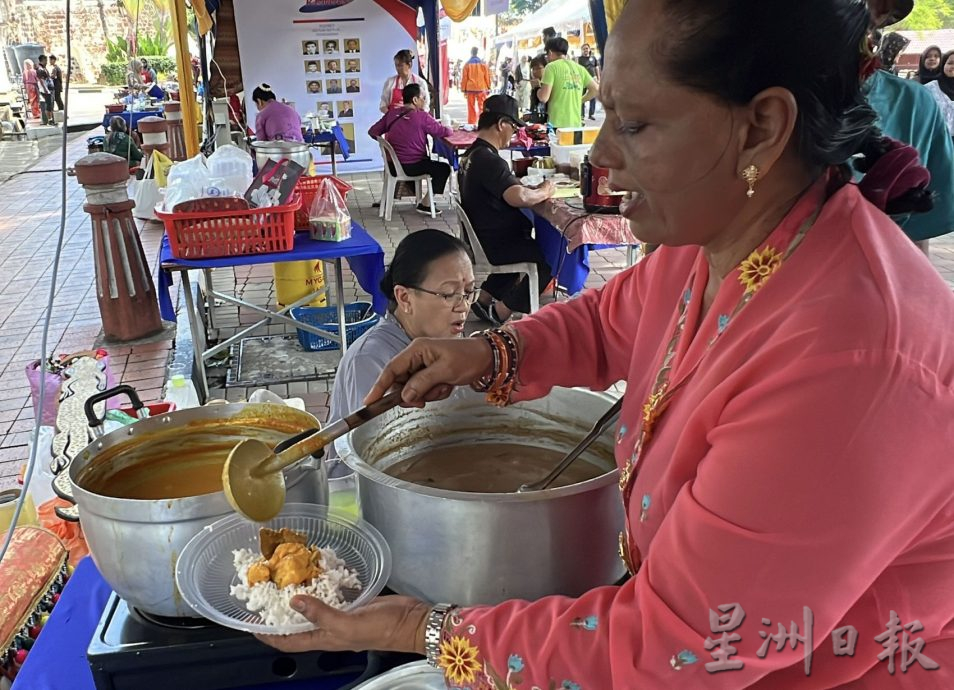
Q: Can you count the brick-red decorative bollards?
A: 3